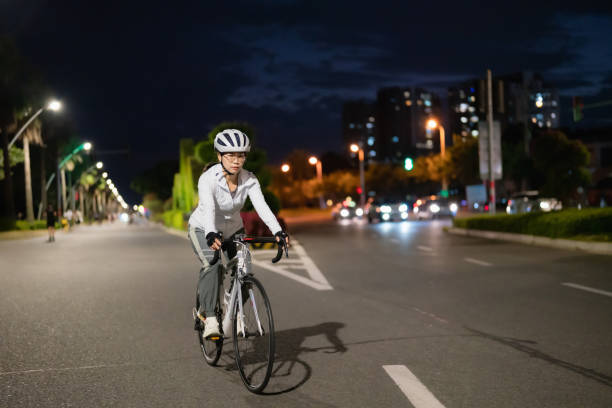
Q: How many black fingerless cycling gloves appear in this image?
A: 2